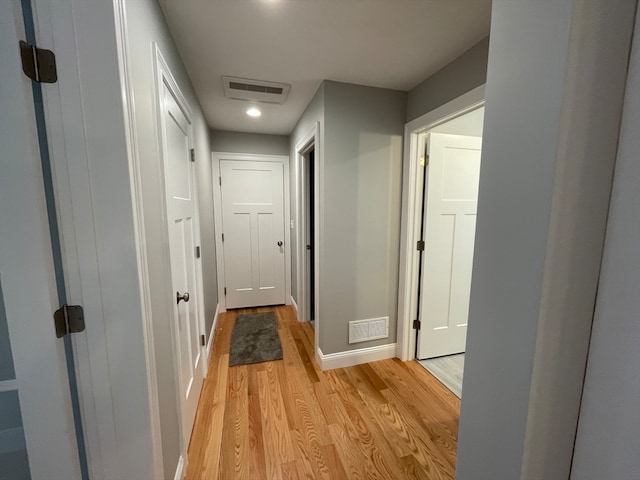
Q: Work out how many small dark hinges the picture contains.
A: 11